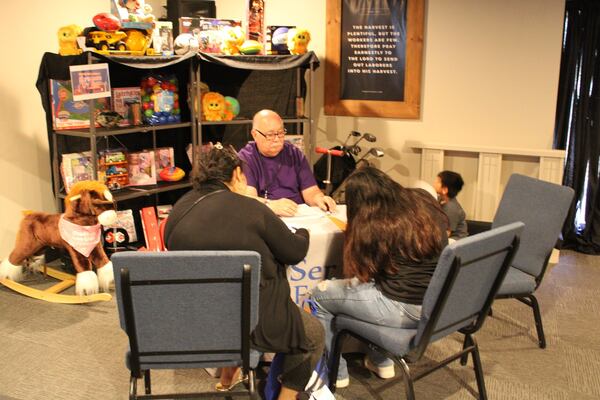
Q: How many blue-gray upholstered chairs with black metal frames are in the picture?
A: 3